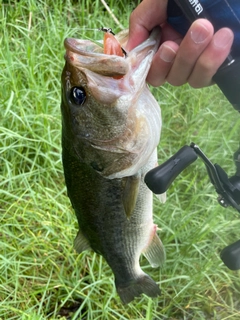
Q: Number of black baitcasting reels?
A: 1